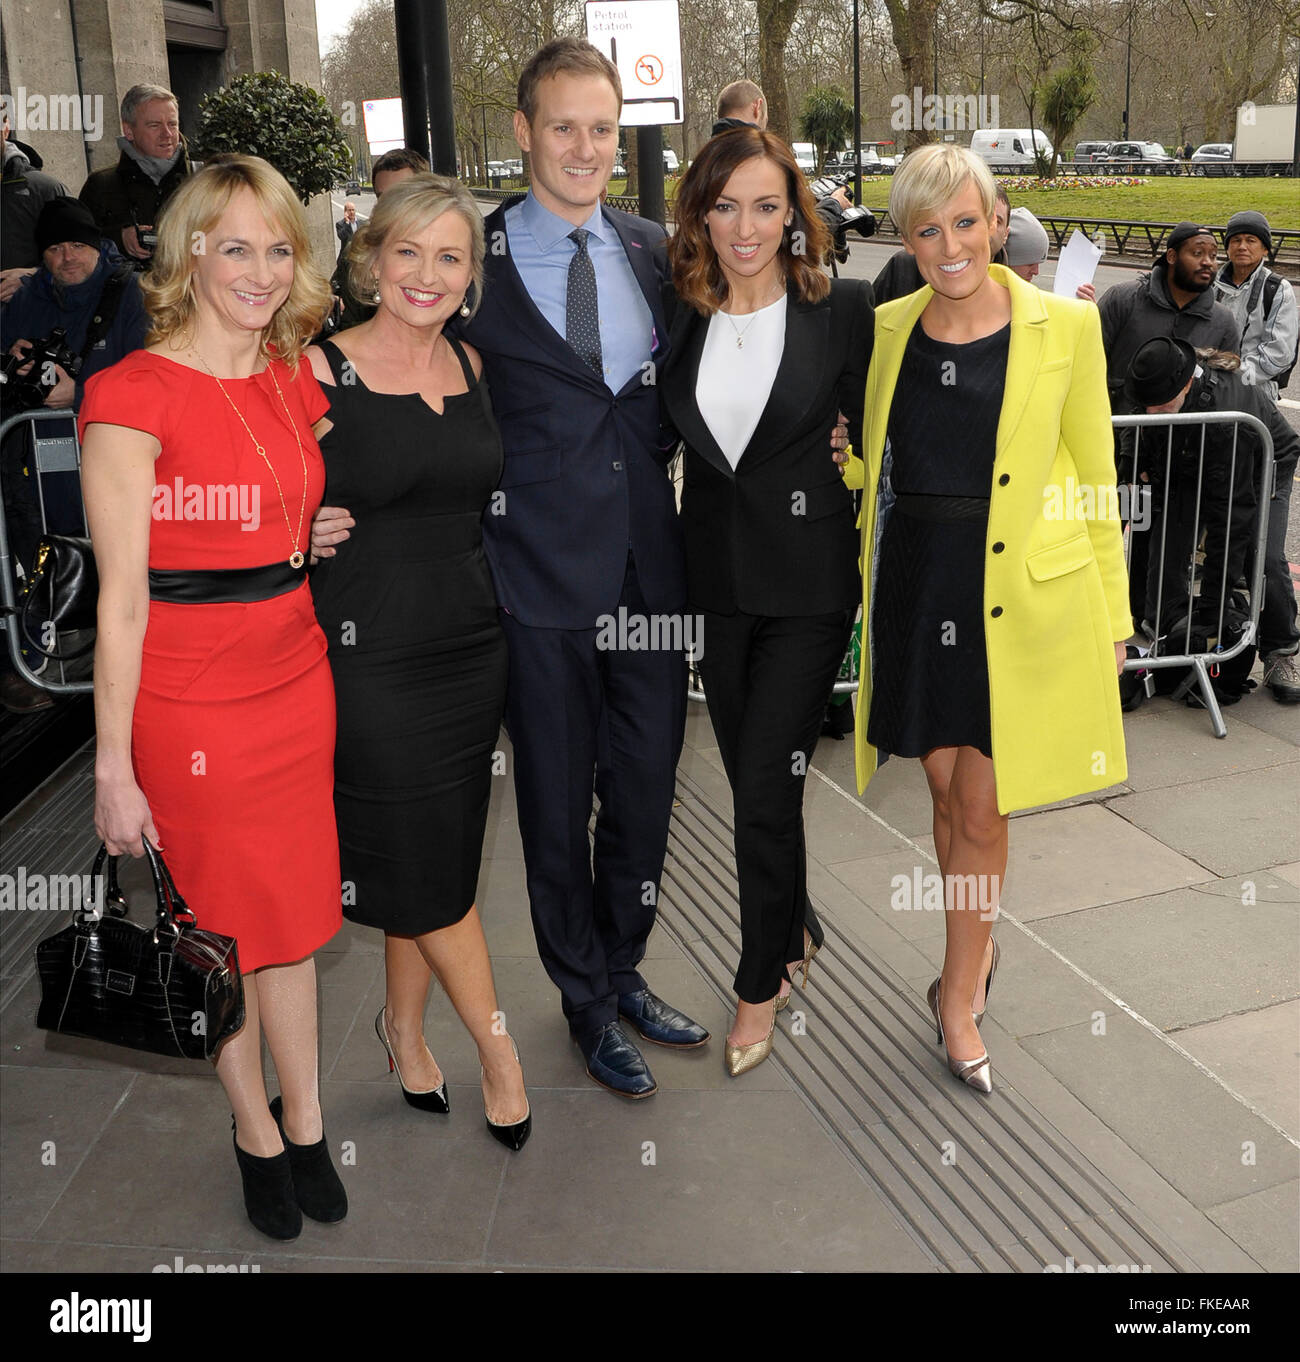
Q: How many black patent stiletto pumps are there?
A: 2